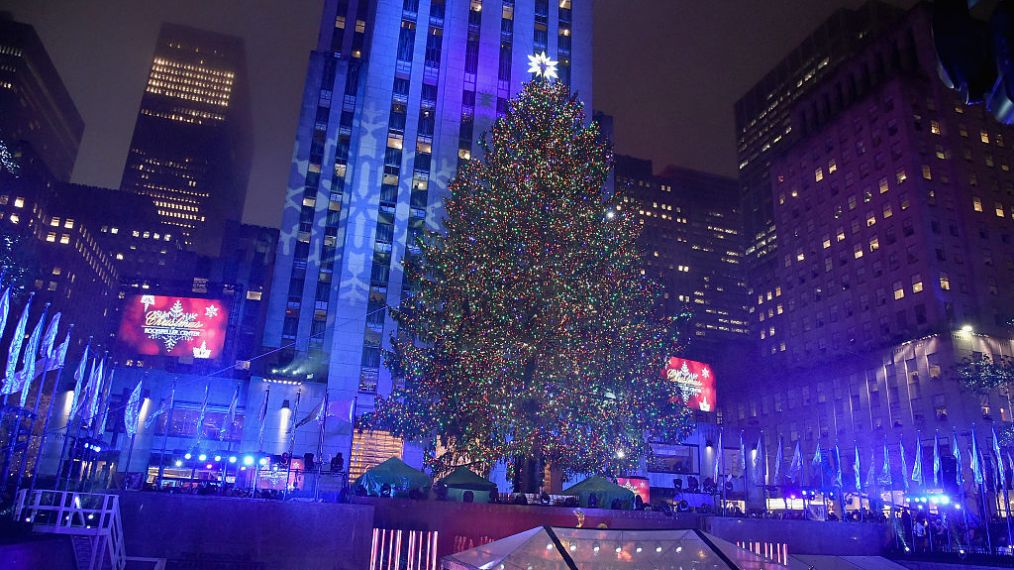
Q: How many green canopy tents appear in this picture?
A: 3